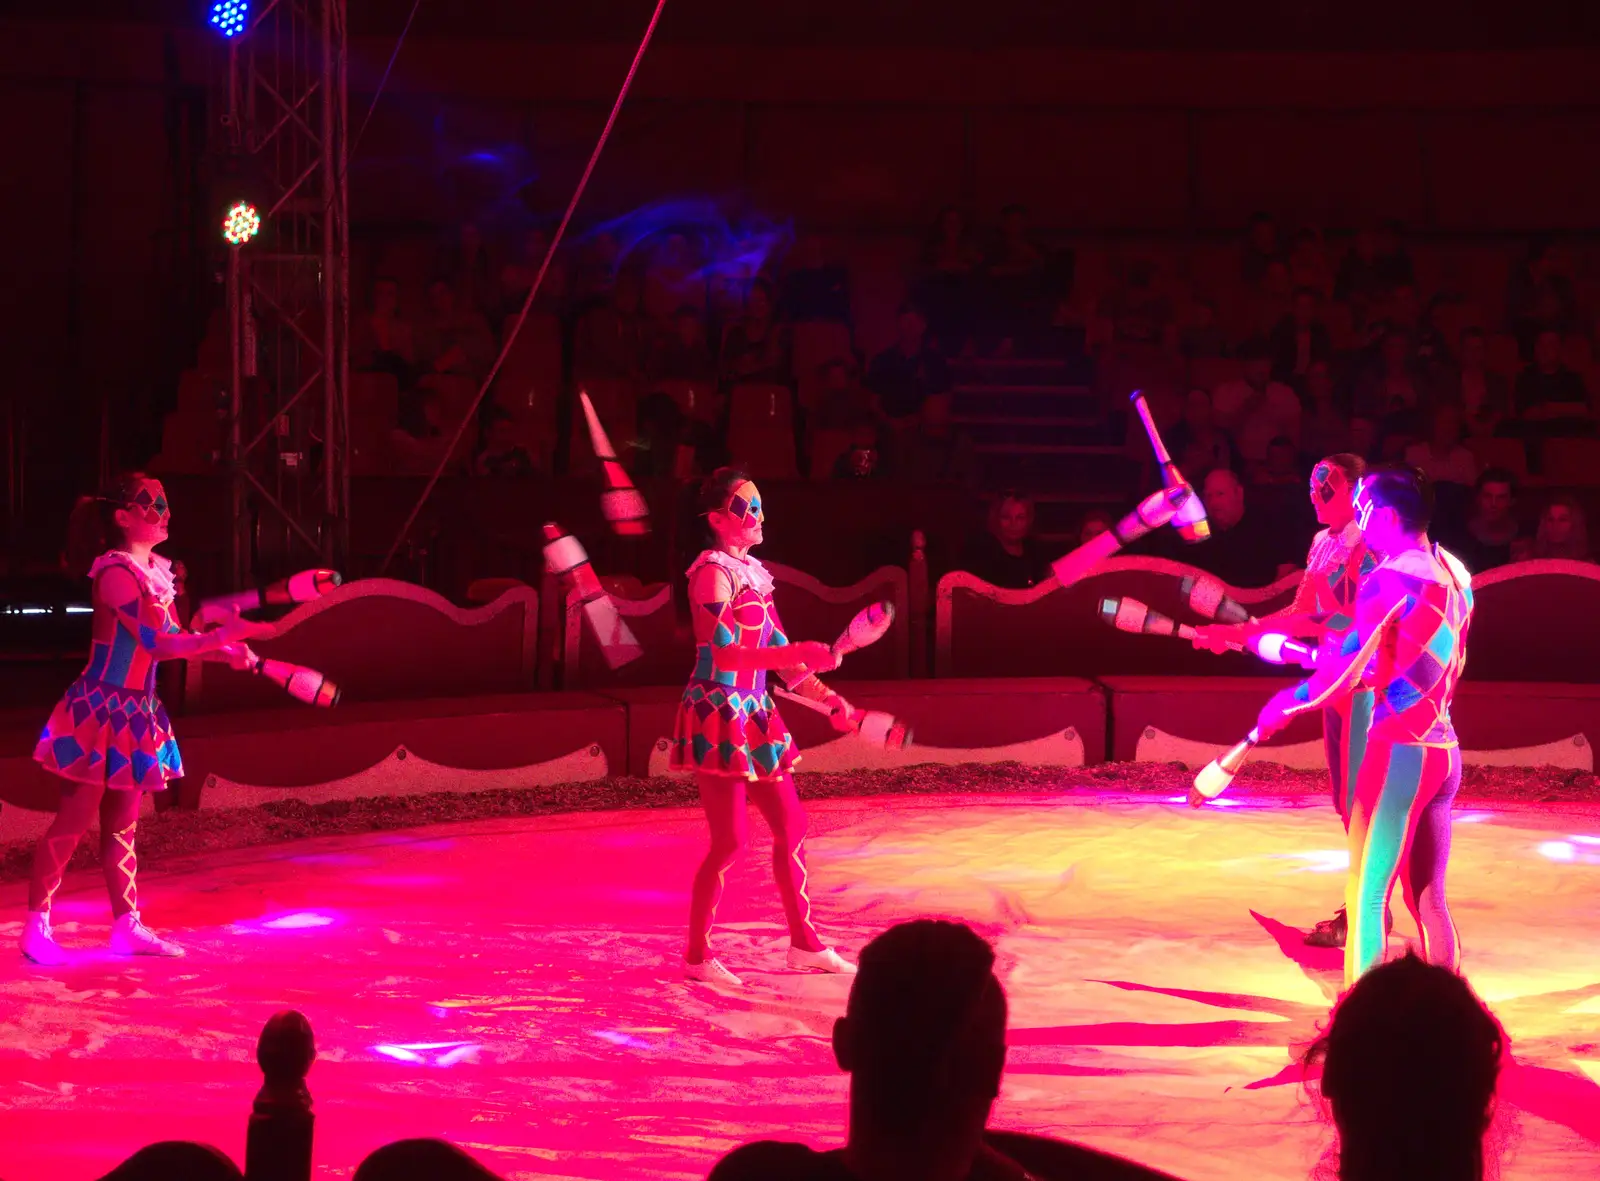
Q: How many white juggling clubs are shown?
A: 12